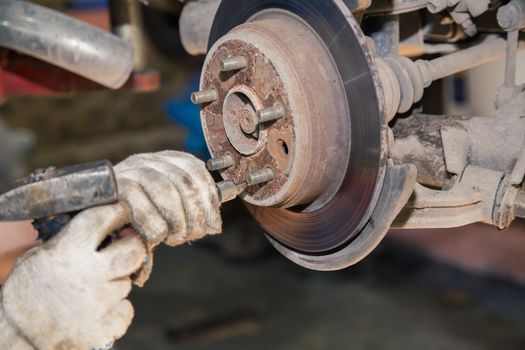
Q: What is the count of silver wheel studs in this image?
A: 5